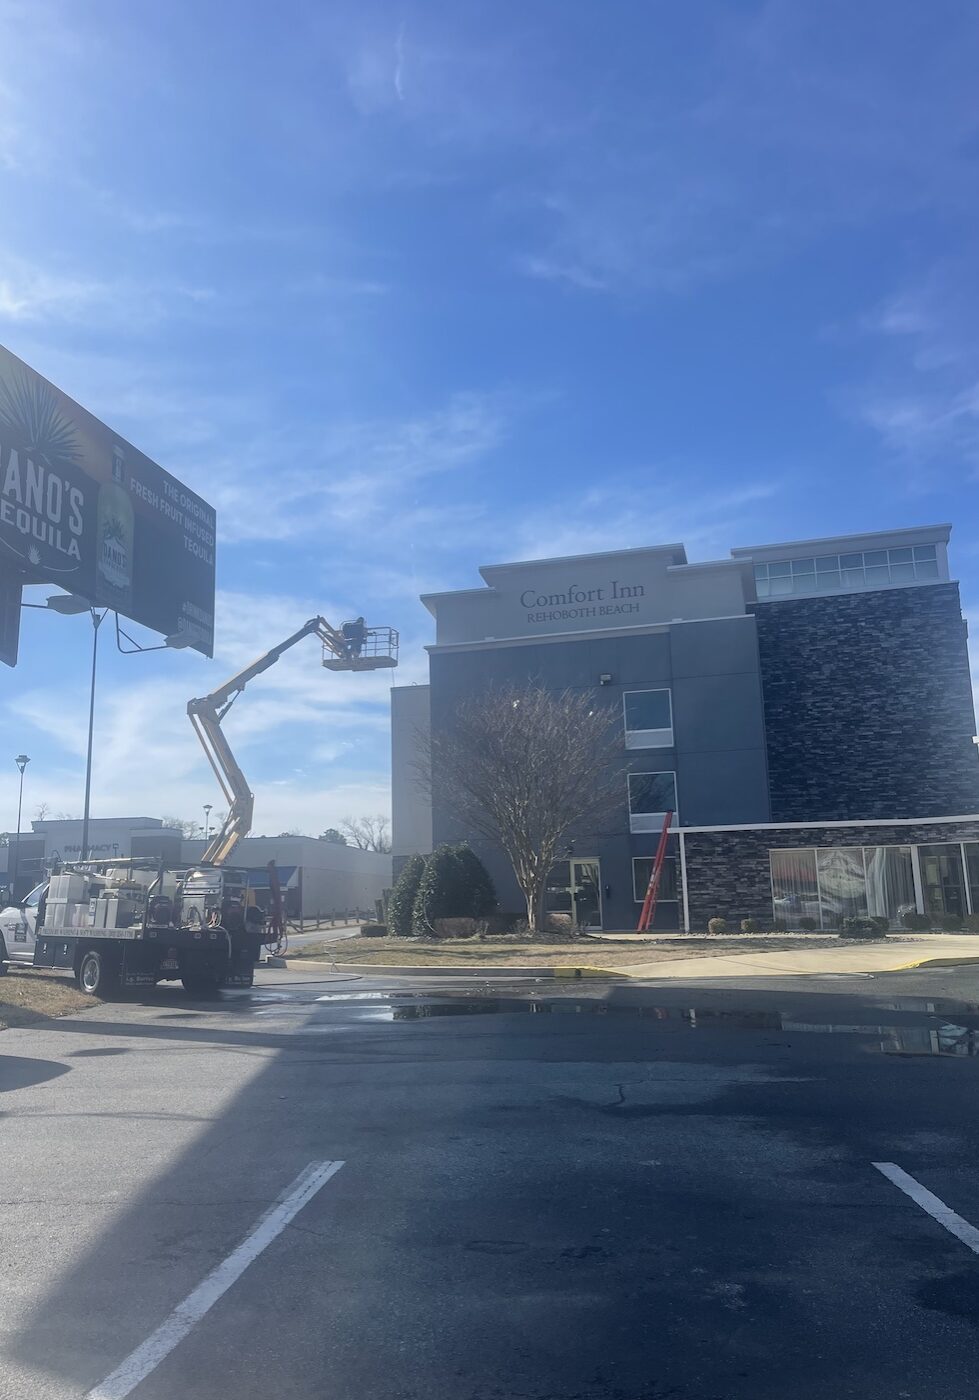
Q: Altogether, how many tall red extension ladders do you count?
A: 1